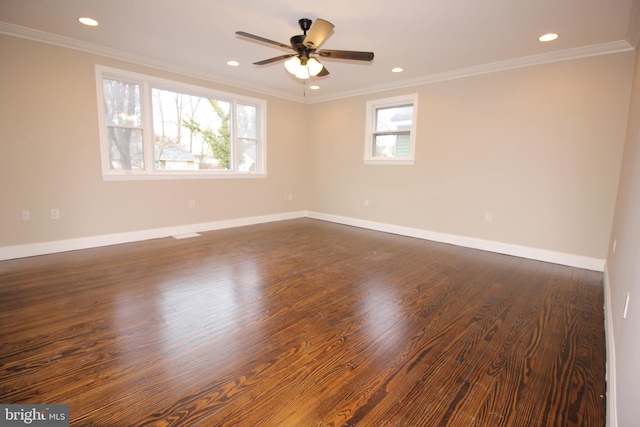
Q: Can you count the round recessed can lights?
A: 5